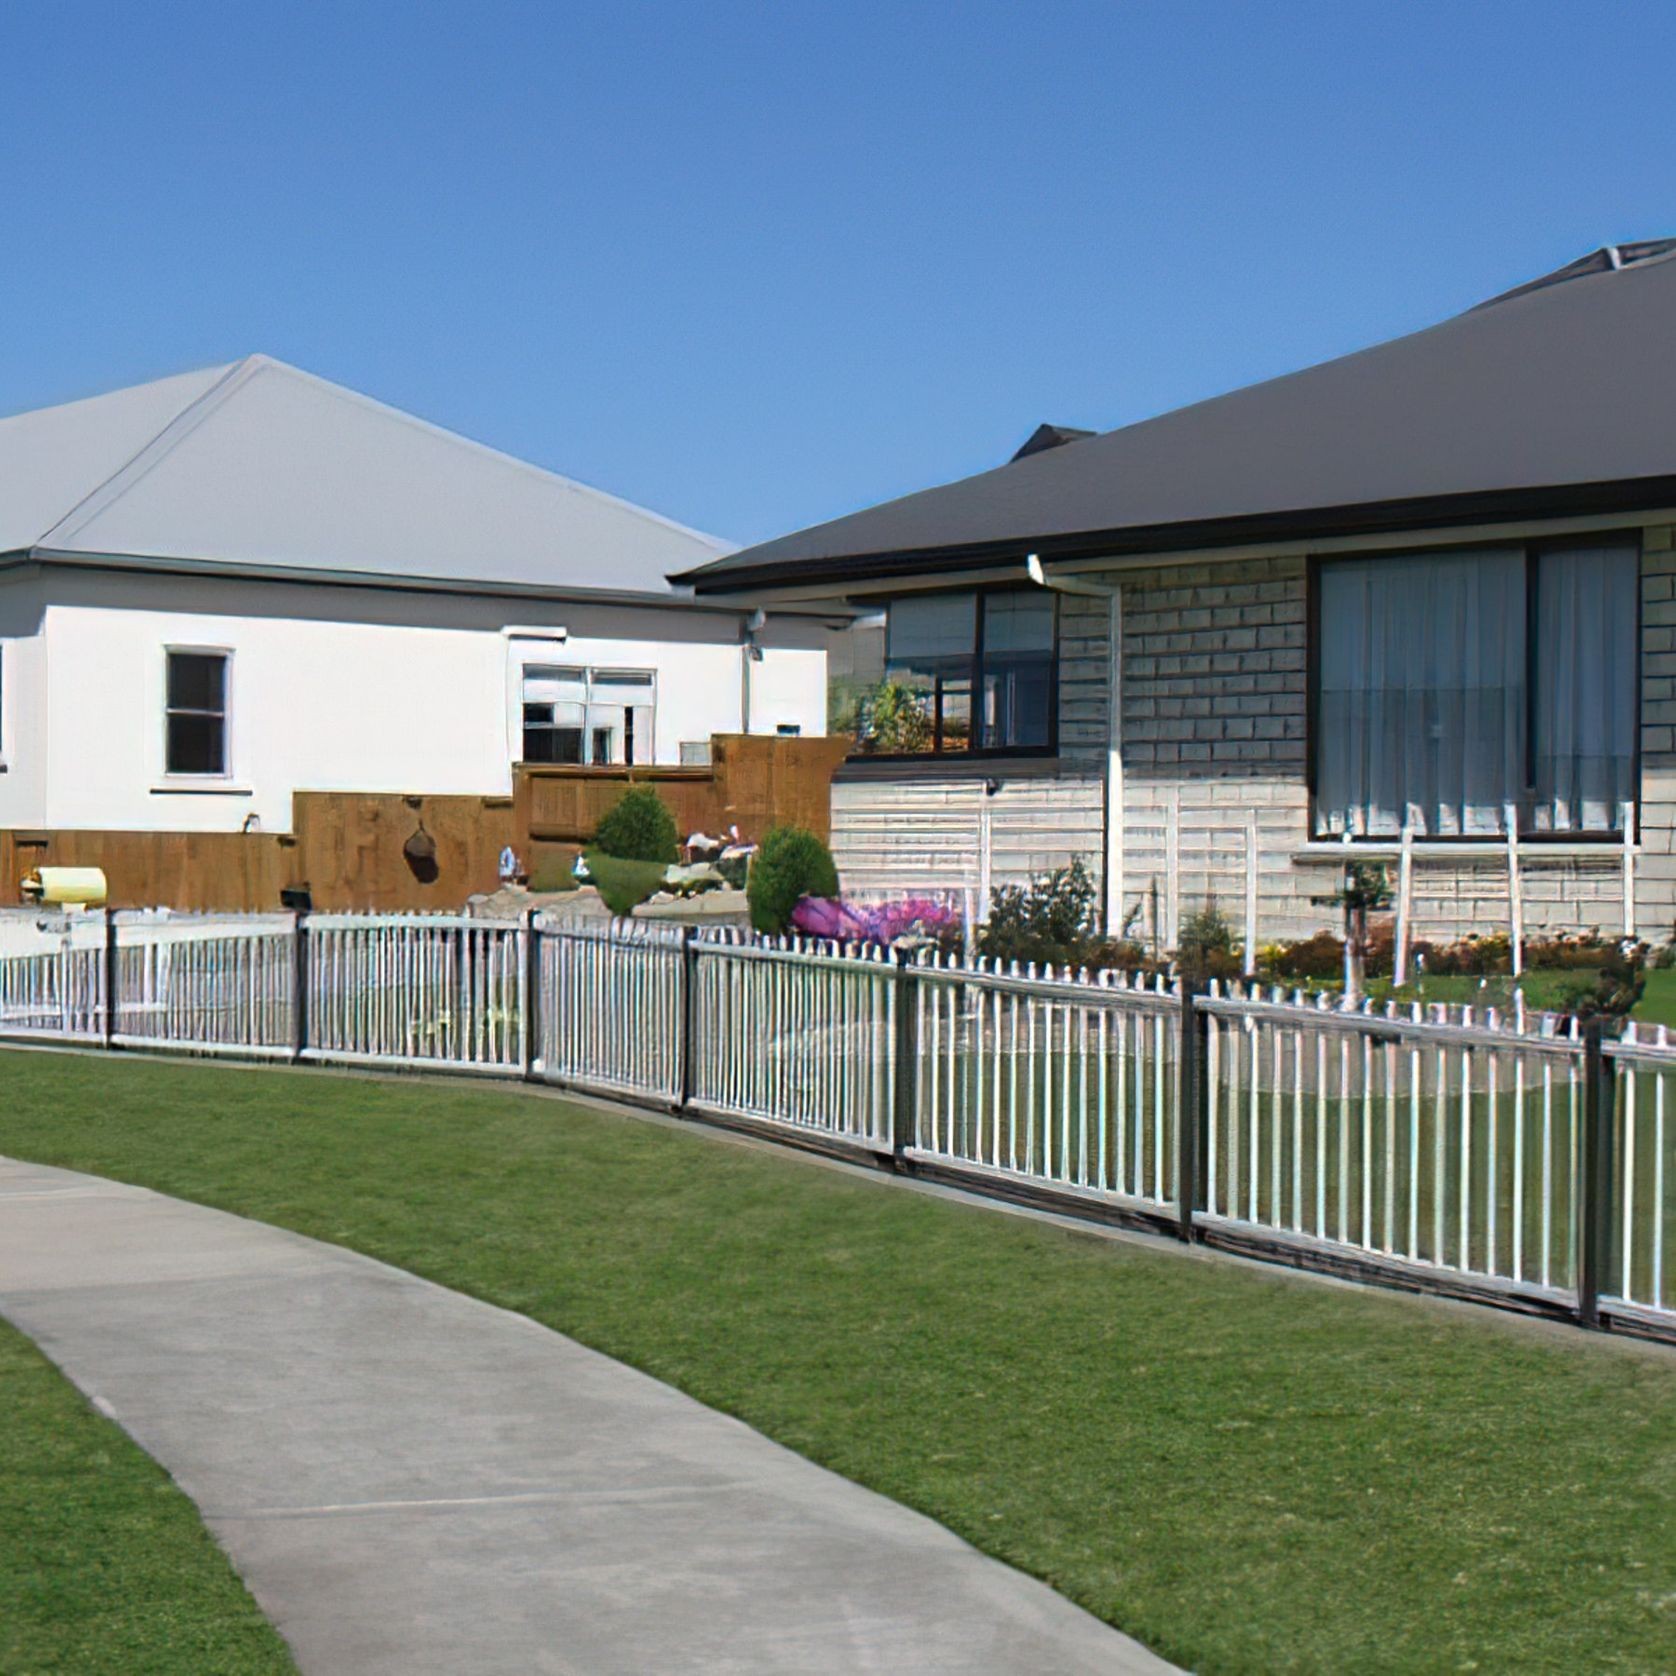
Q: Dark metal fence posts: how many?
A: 7